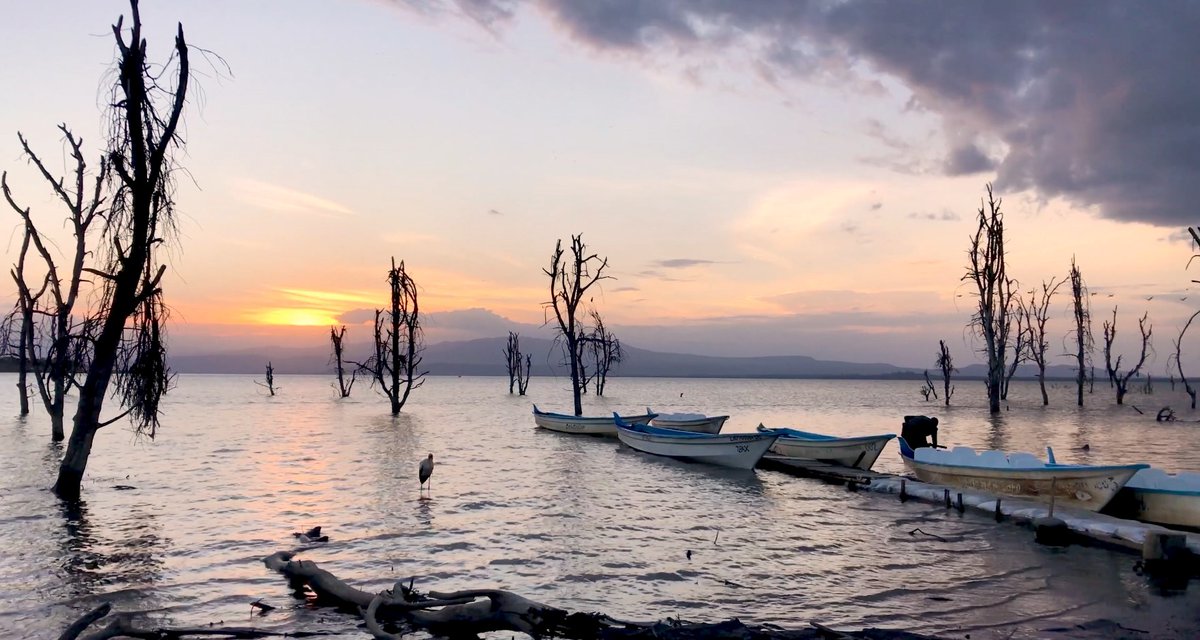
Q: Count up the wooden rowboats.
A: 6